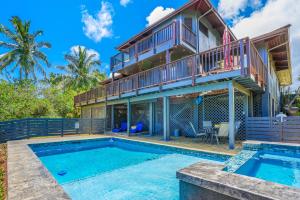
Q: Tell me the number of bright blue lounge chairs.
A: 2